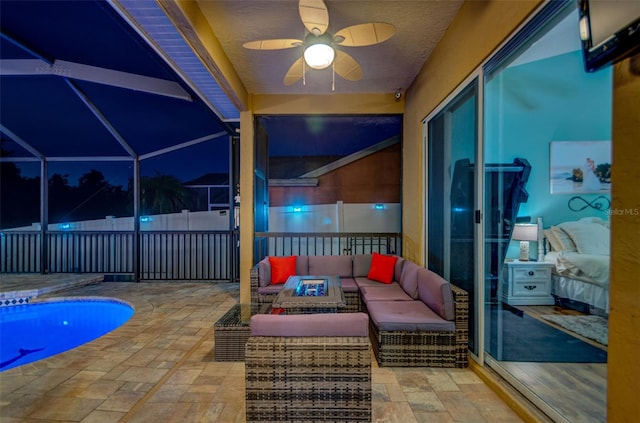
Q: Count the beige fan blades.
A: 5